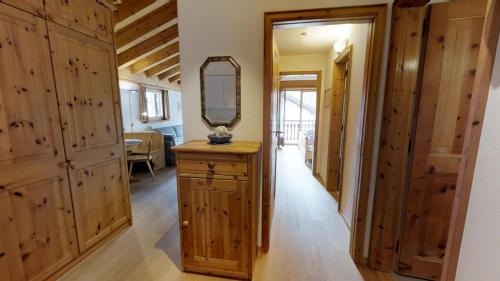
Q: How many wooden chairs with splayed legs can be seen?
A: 1